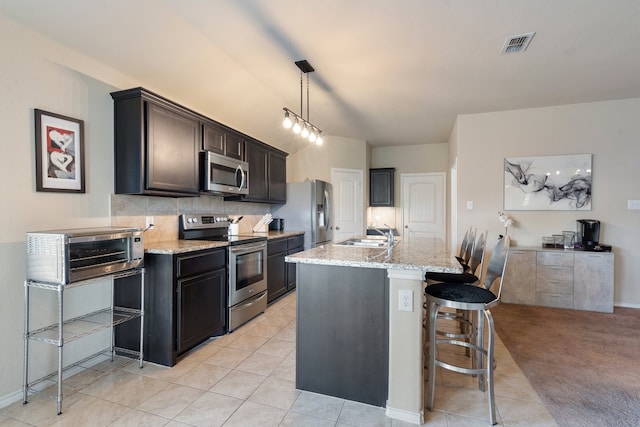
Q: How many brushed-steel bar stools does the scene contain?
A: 4